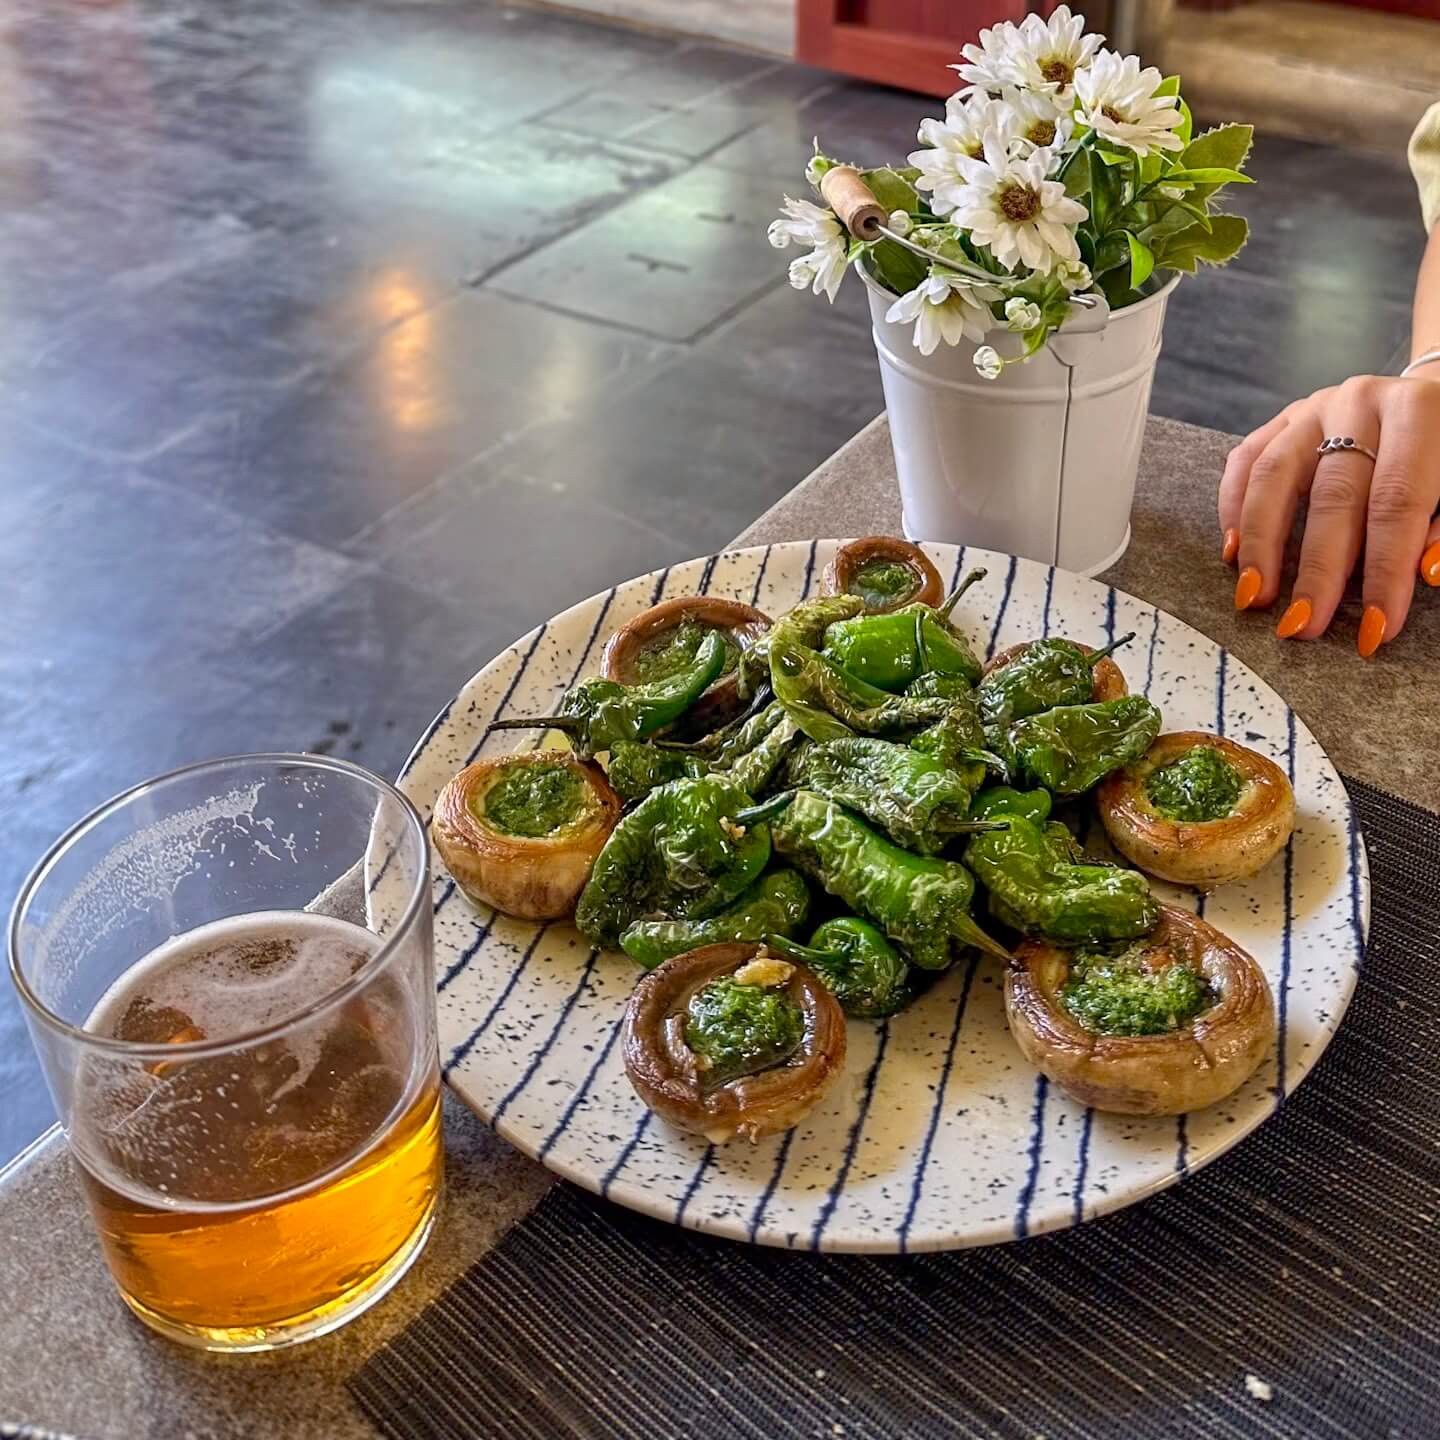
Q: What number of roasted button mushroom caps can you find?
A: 7